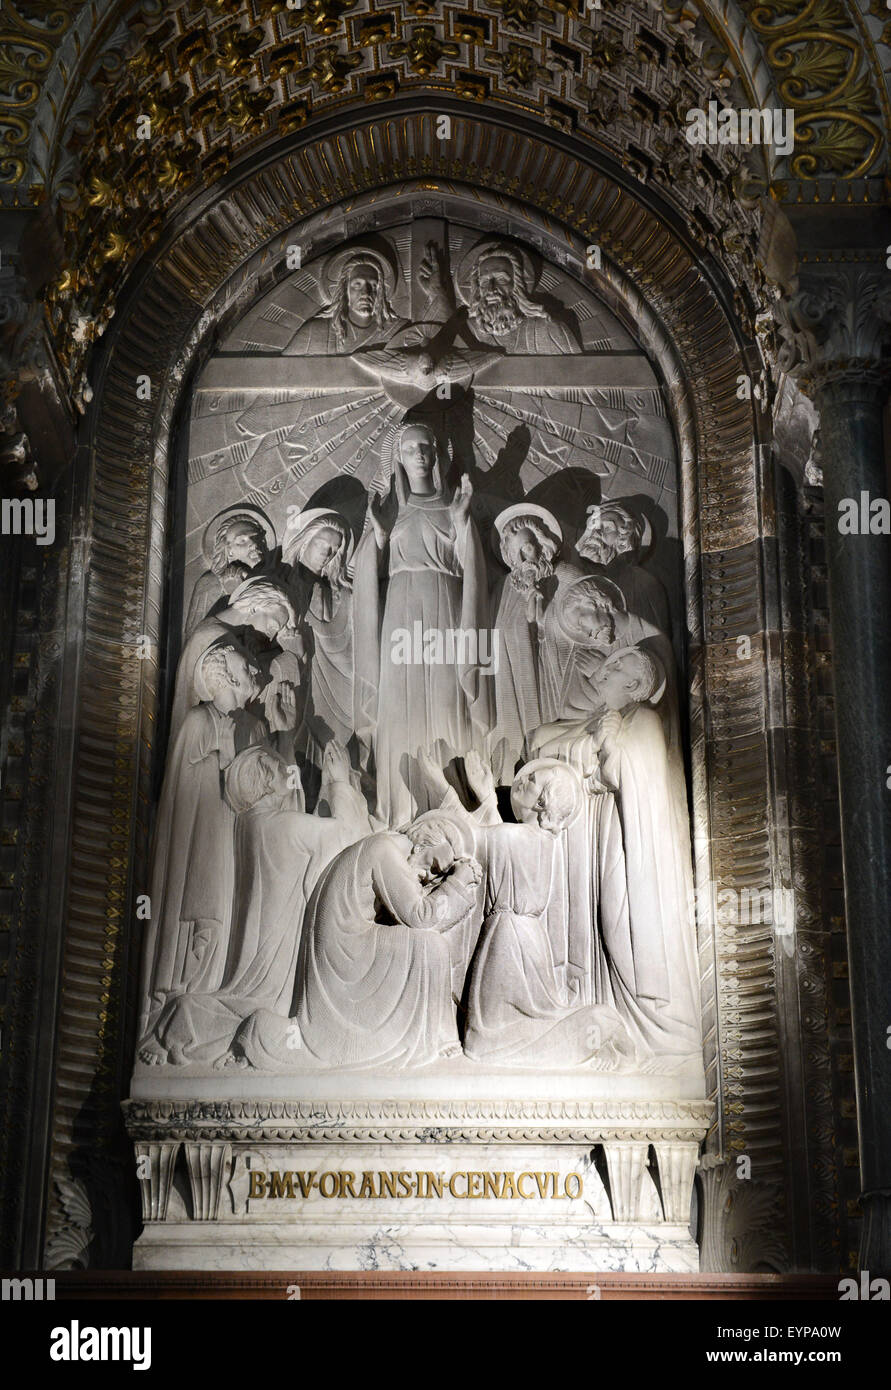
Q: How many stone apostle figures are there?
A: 11